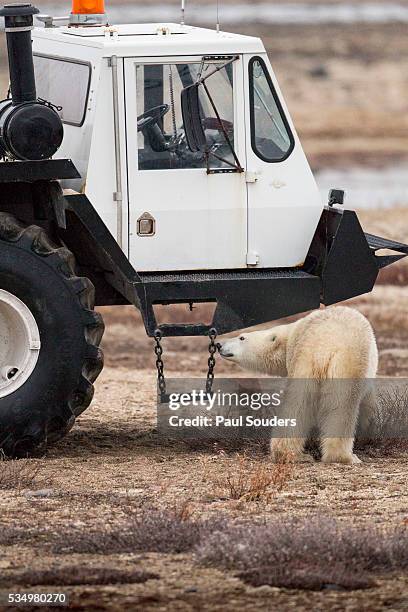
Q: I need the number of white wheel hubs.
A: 1